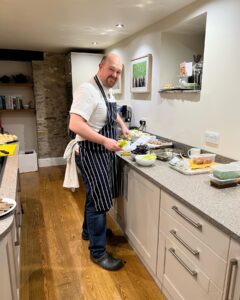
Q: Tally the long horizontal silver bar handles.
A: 3